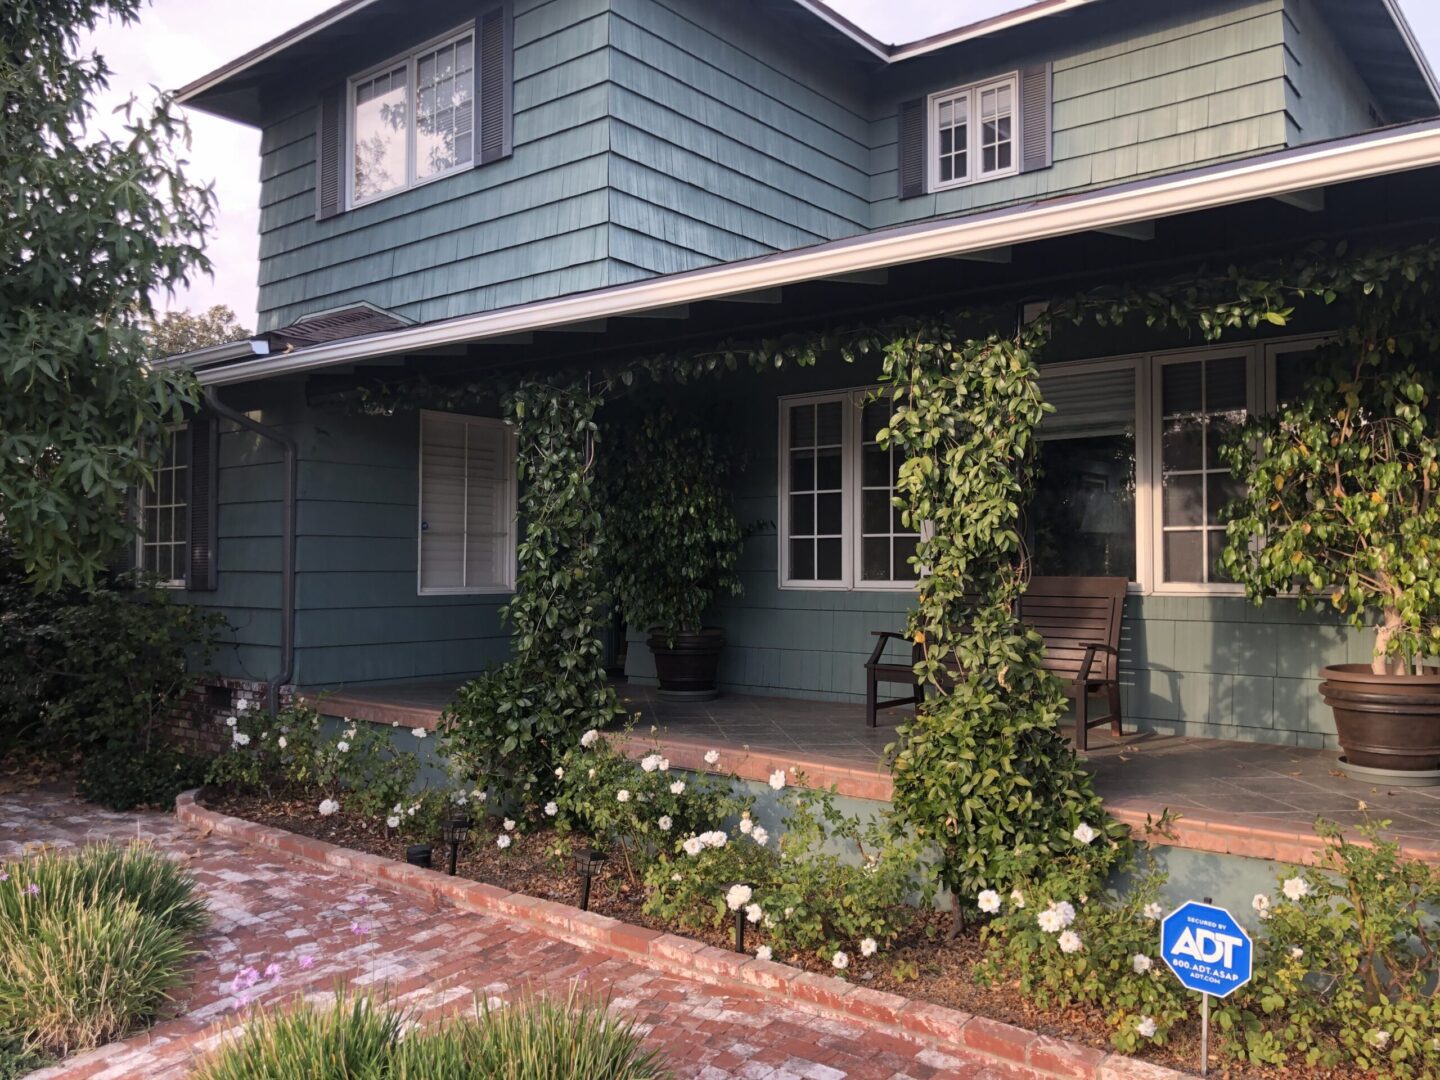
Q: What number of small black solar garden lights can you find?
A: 3